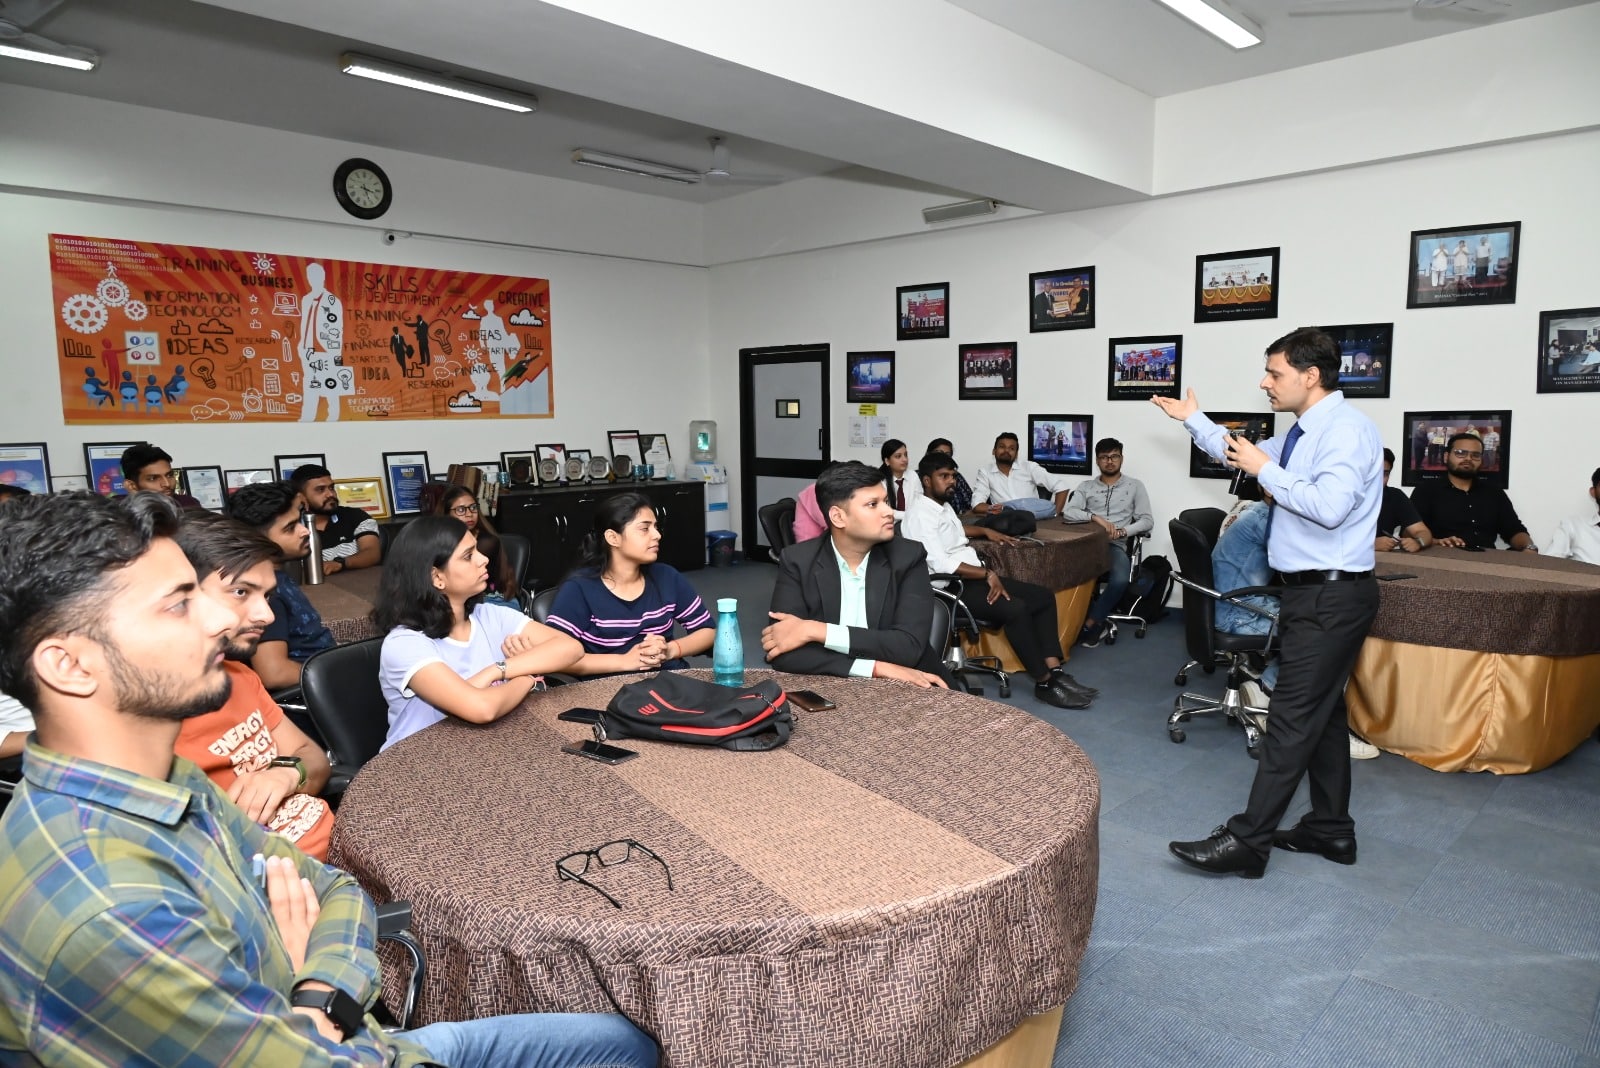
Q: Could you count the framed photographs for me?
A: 12